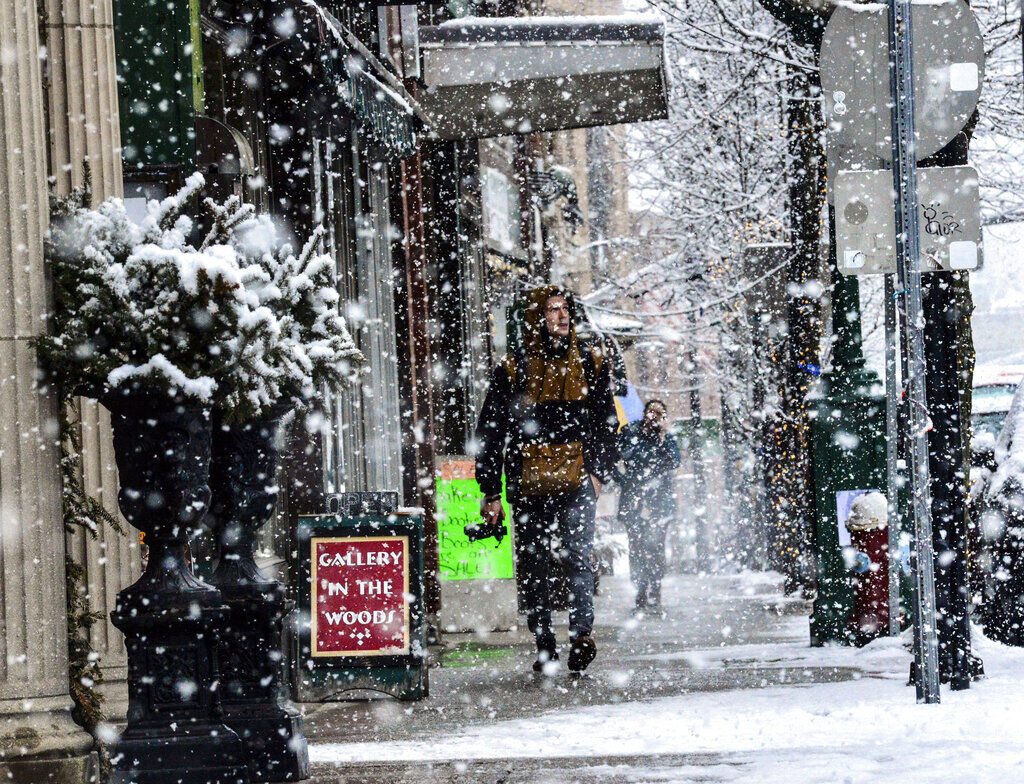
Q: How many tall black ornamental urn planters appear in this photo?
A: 2